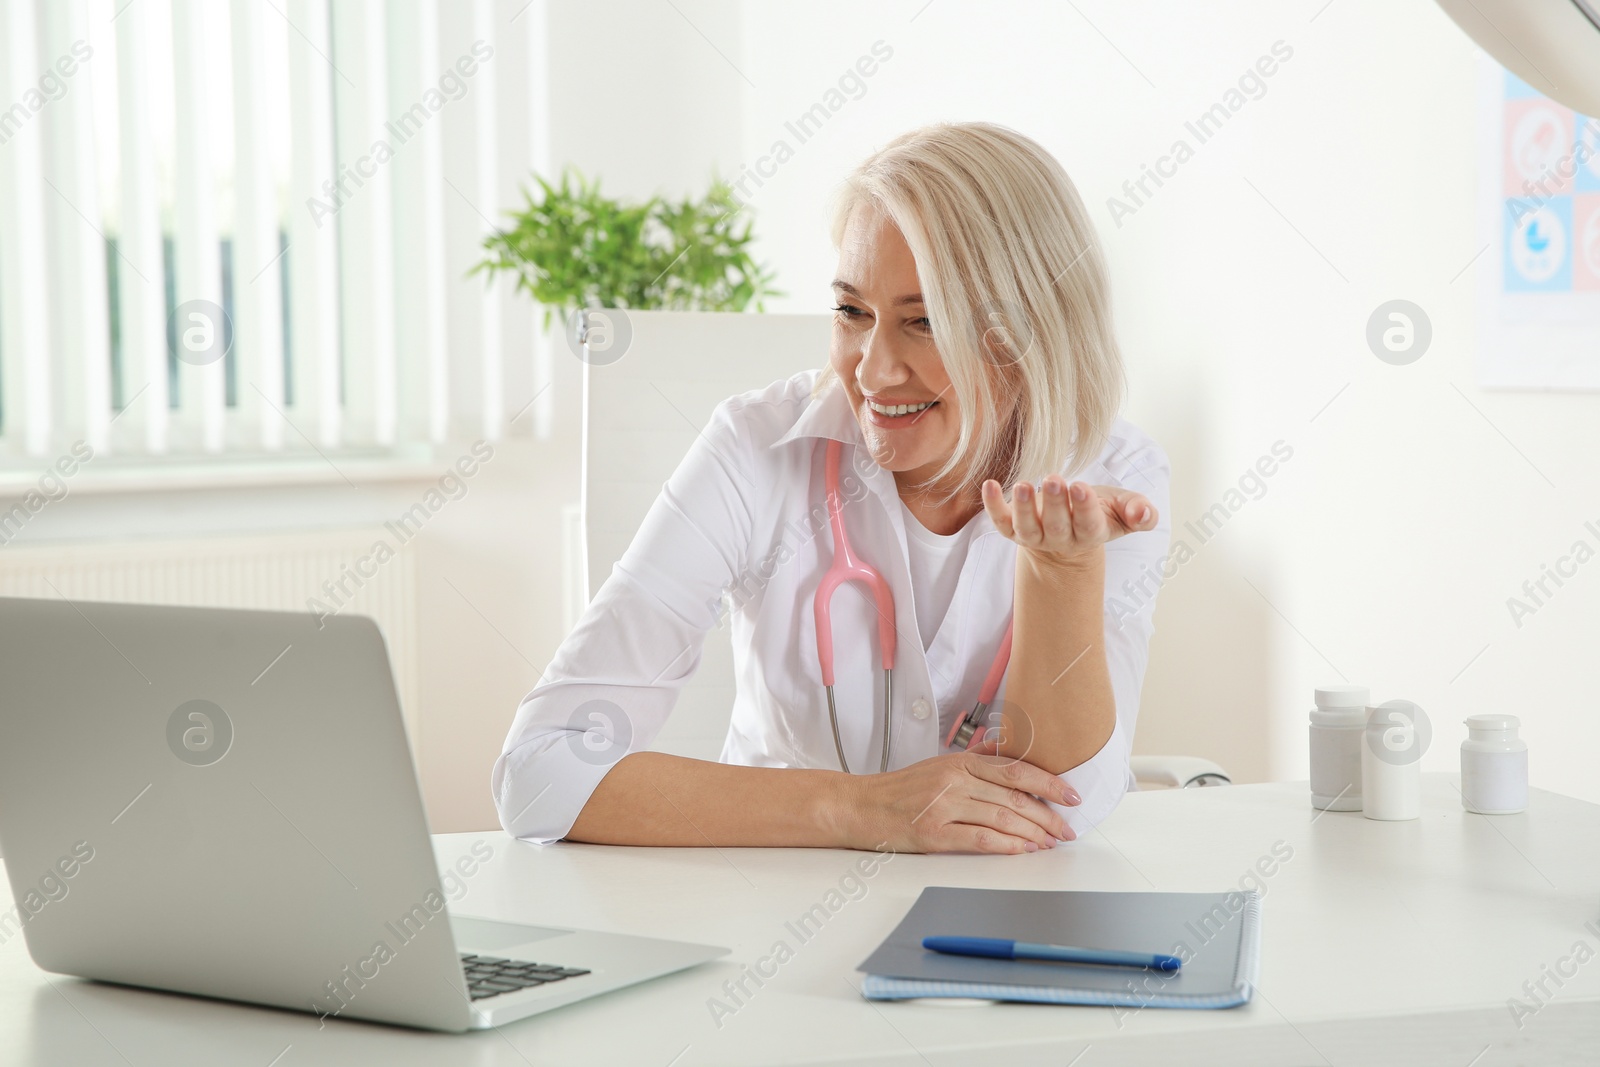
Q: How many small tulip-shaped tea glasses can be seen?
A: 0